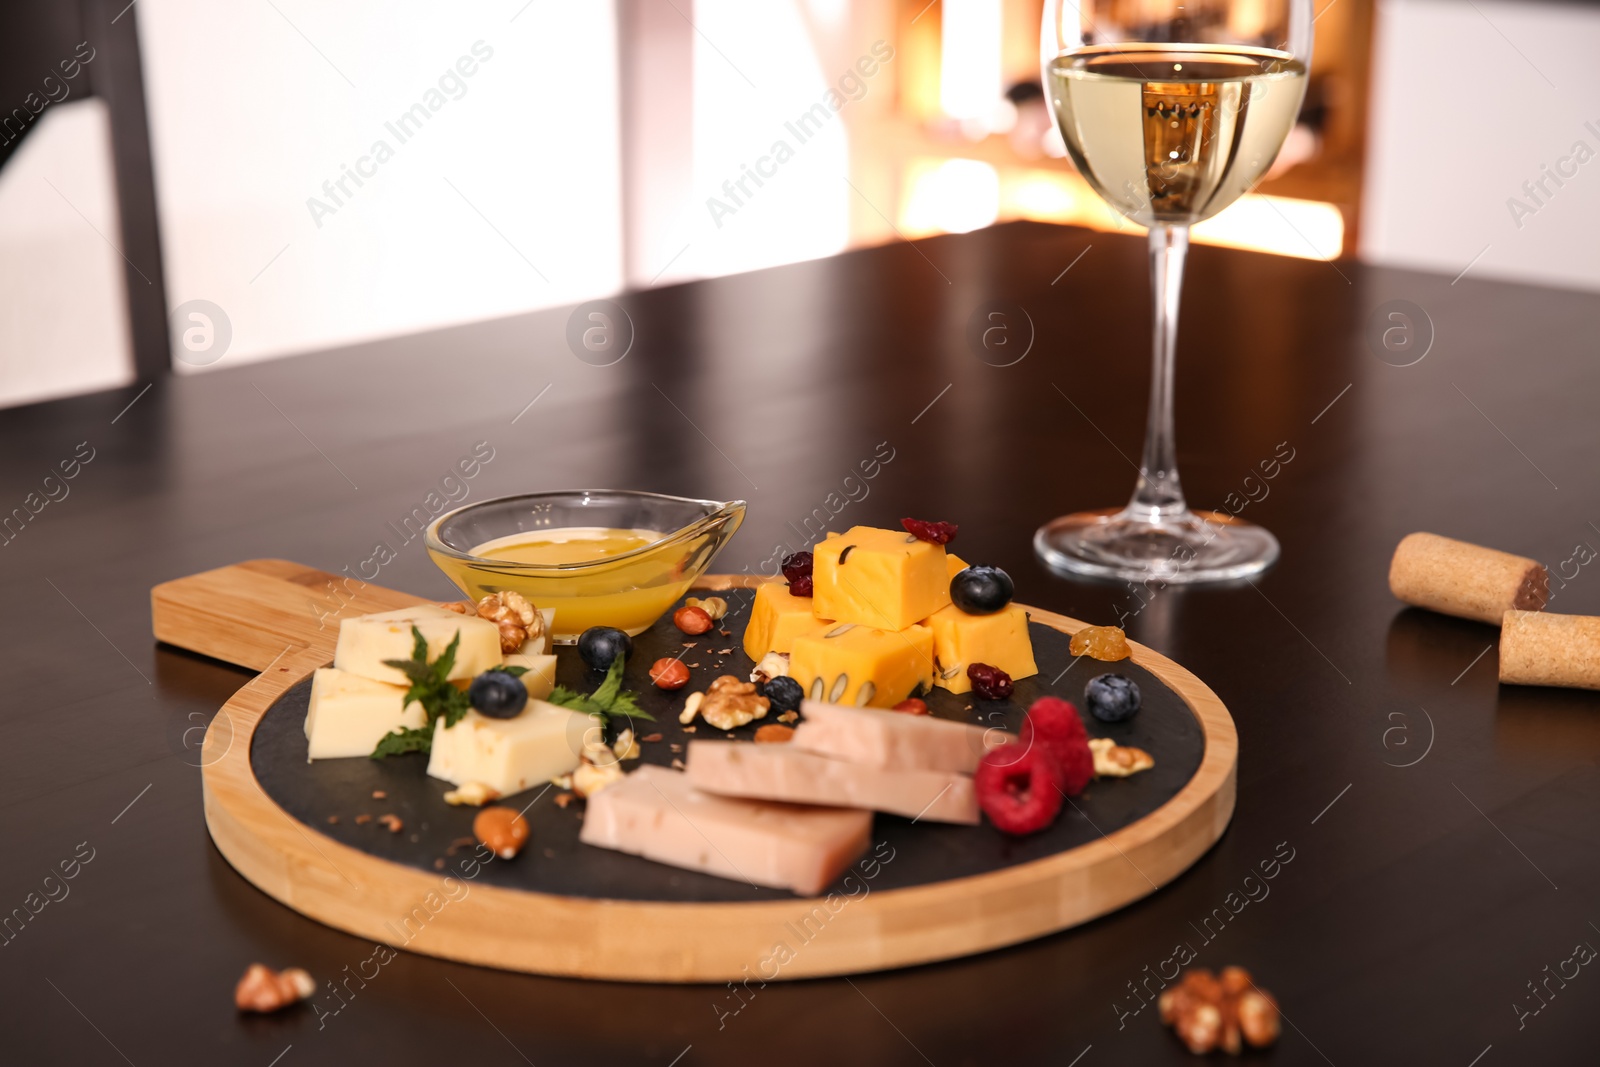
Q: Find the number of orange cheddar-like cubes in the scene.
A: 5